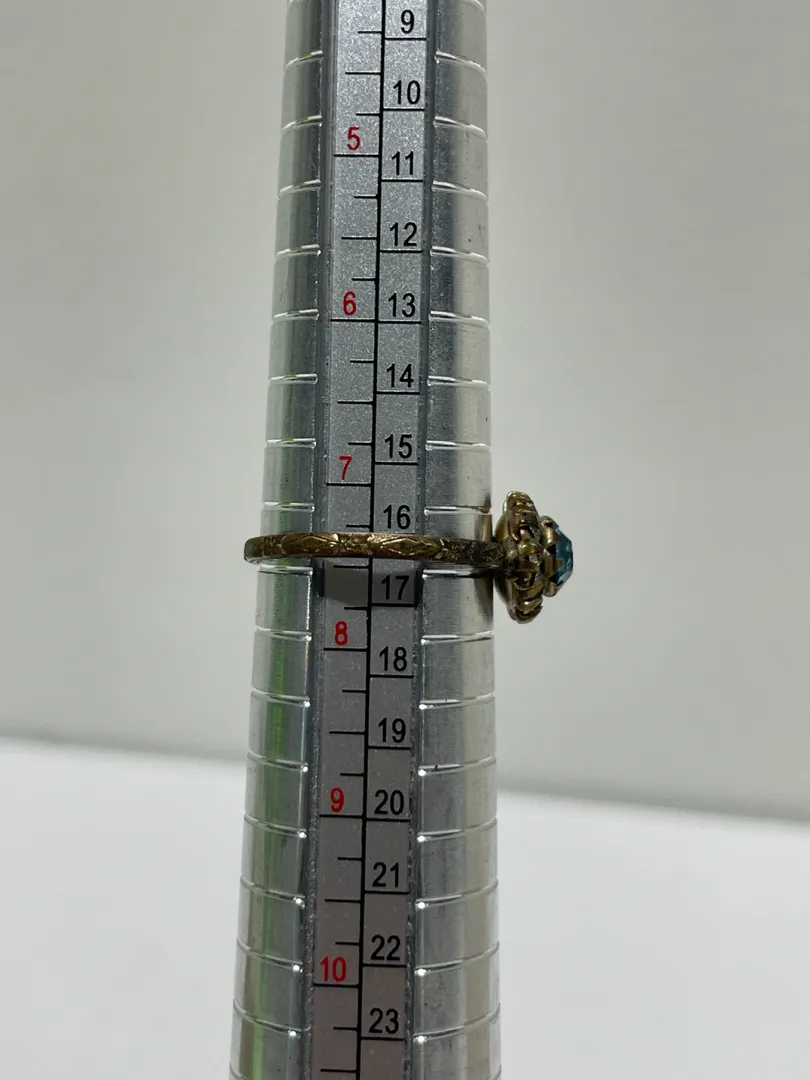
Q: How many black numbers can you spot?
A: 15